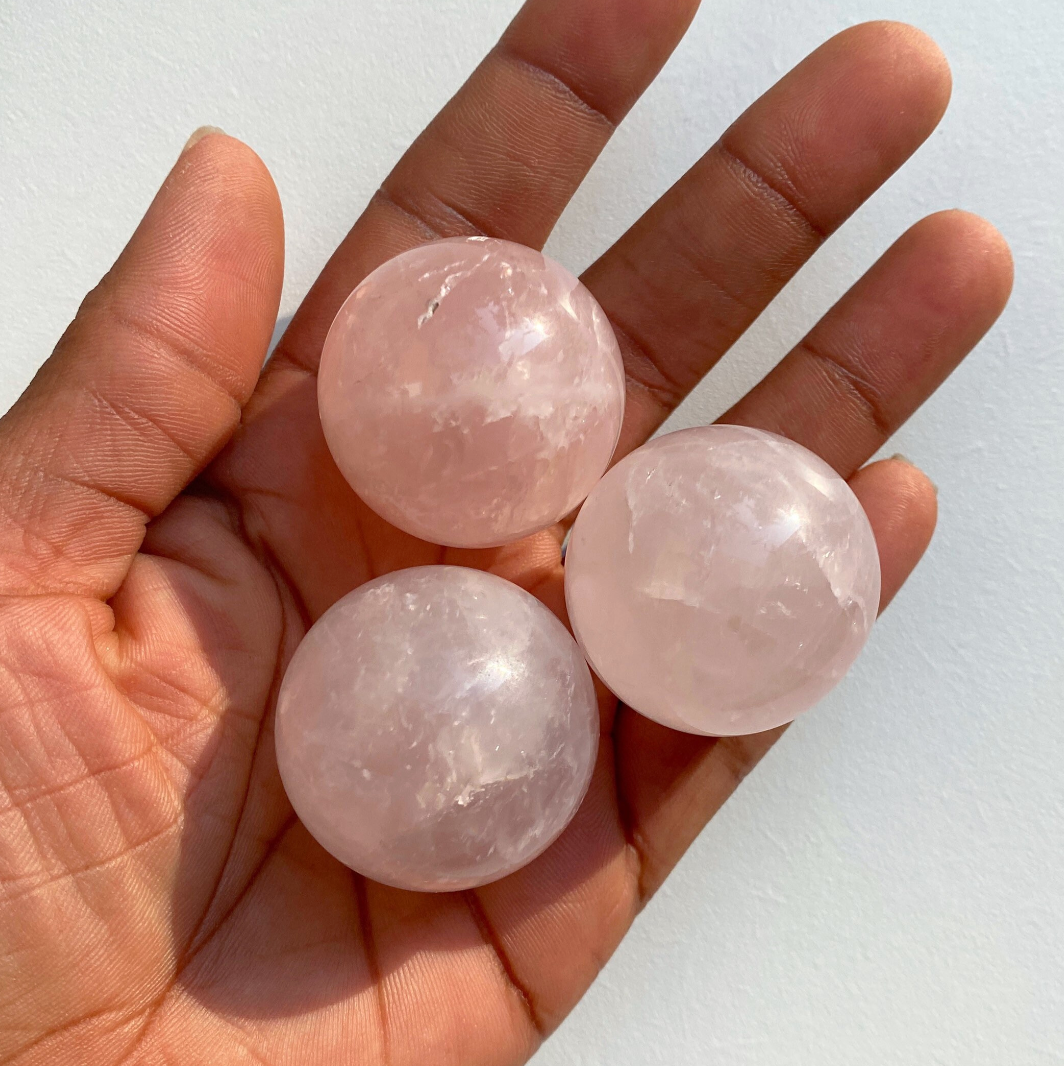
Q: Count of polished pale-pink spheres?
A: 3